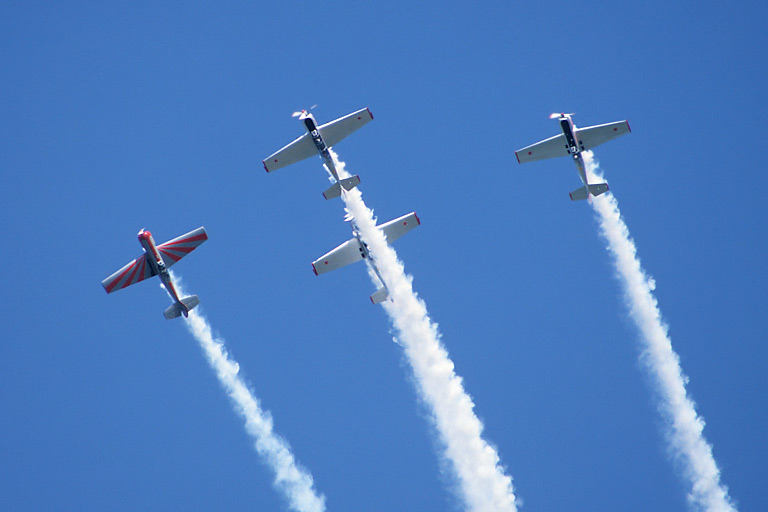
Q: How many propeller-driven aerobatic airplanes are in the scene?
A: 4